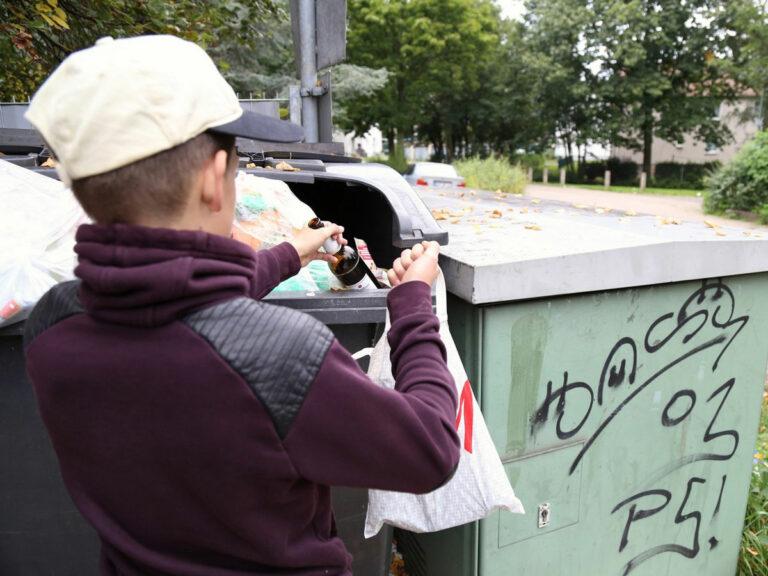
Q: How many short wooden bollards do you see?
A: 5